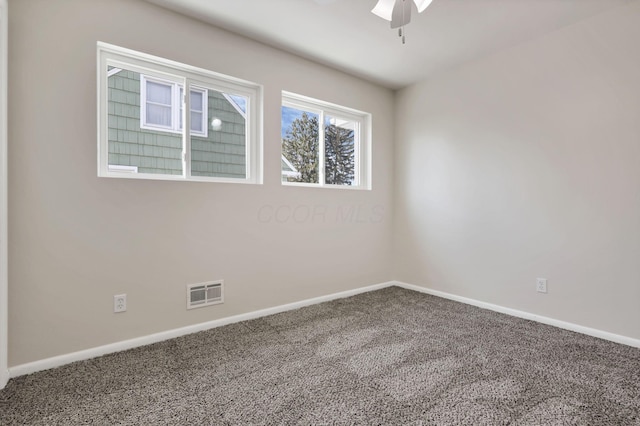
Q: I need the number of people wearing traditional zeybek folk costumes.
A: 0